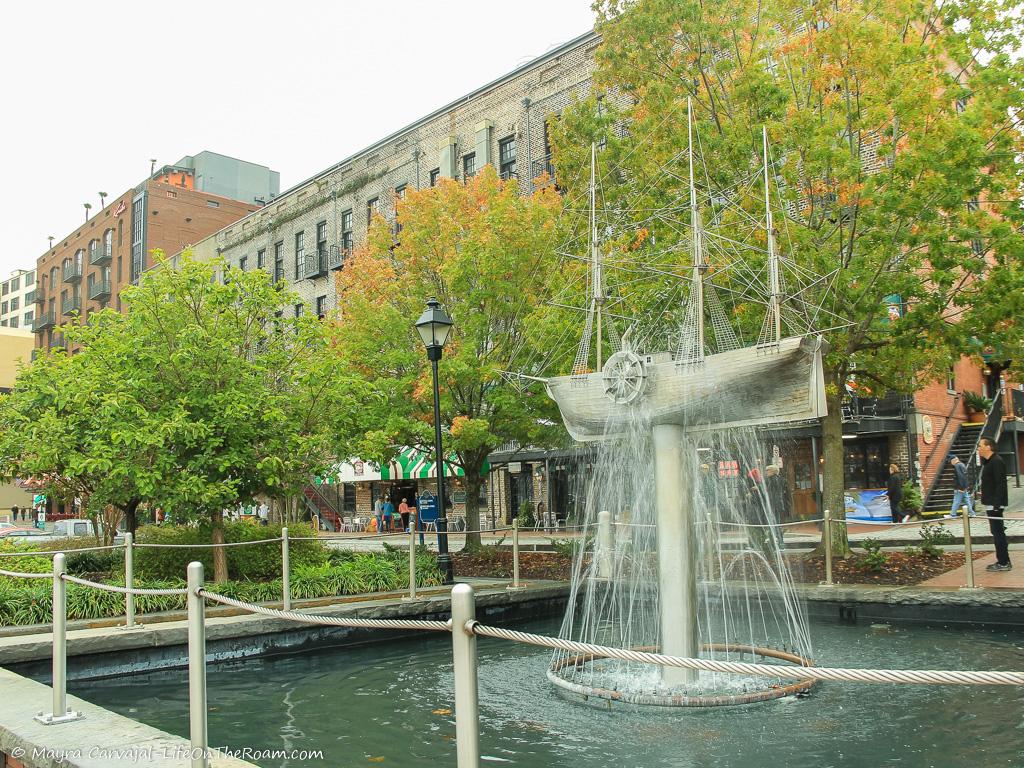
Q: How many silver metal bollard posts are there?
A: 11